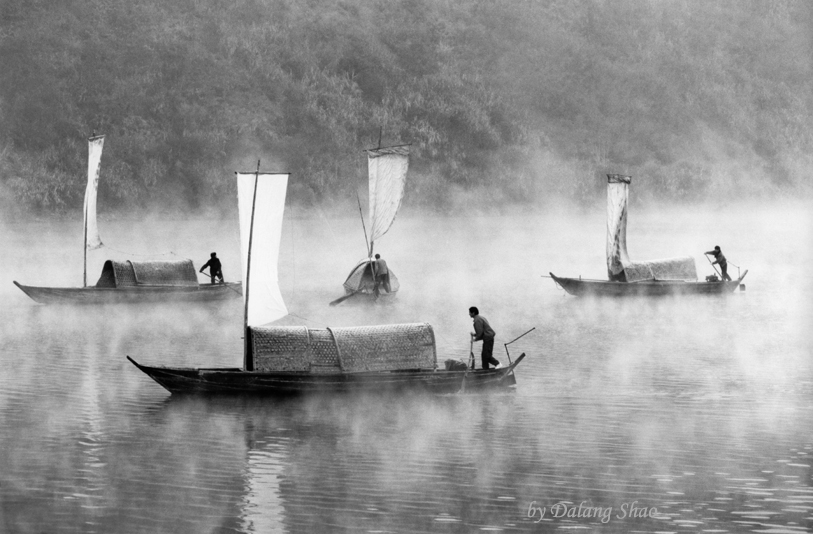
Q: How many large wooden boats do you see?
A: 4